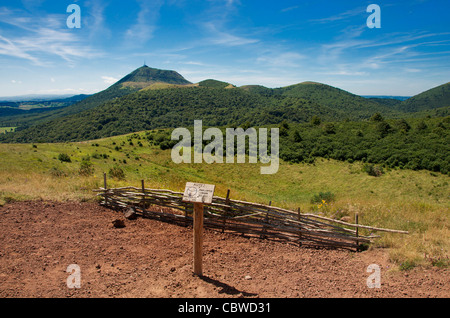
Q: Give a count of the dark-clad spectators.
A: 0